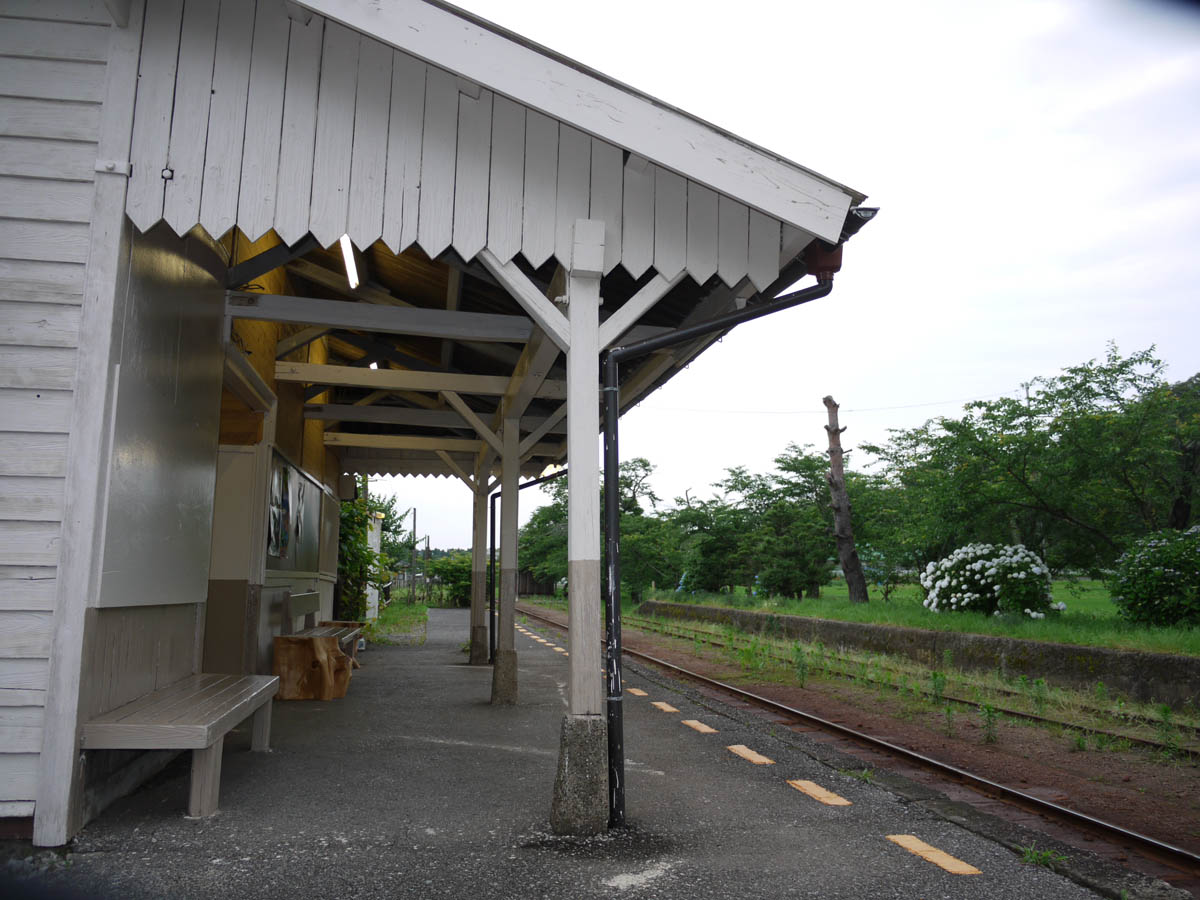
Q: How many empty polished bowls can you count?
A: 0